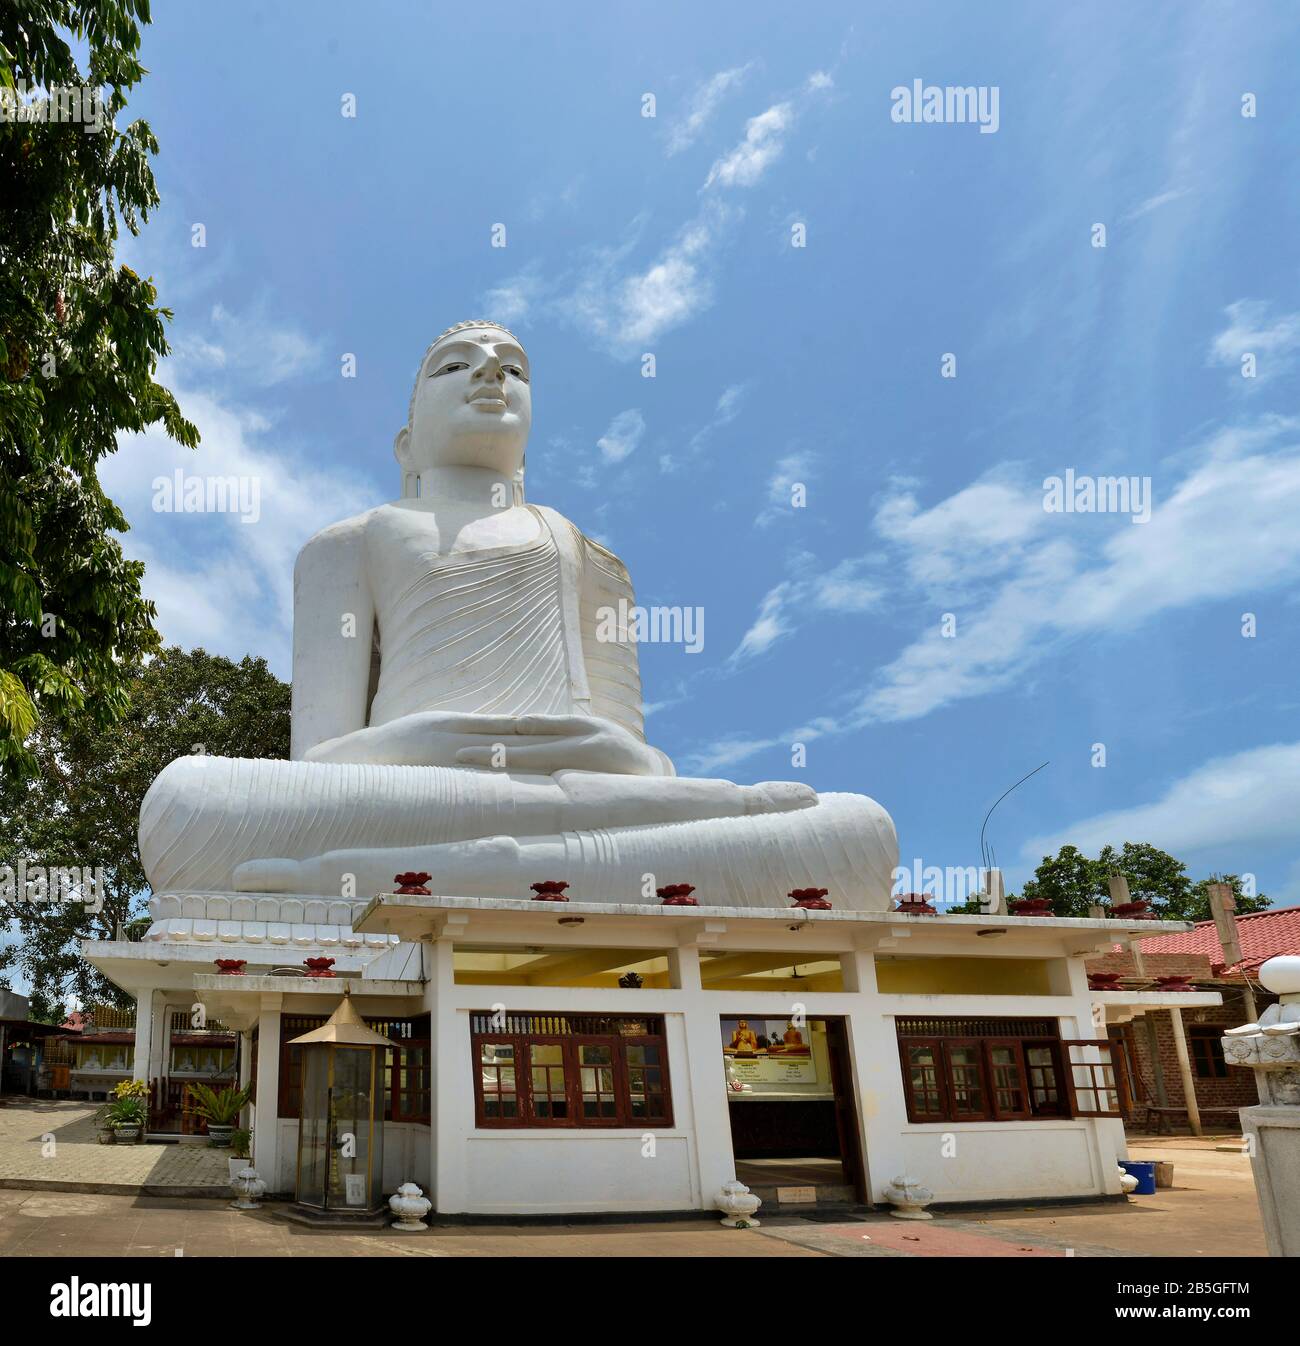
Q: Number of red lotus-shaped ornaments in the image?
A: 11